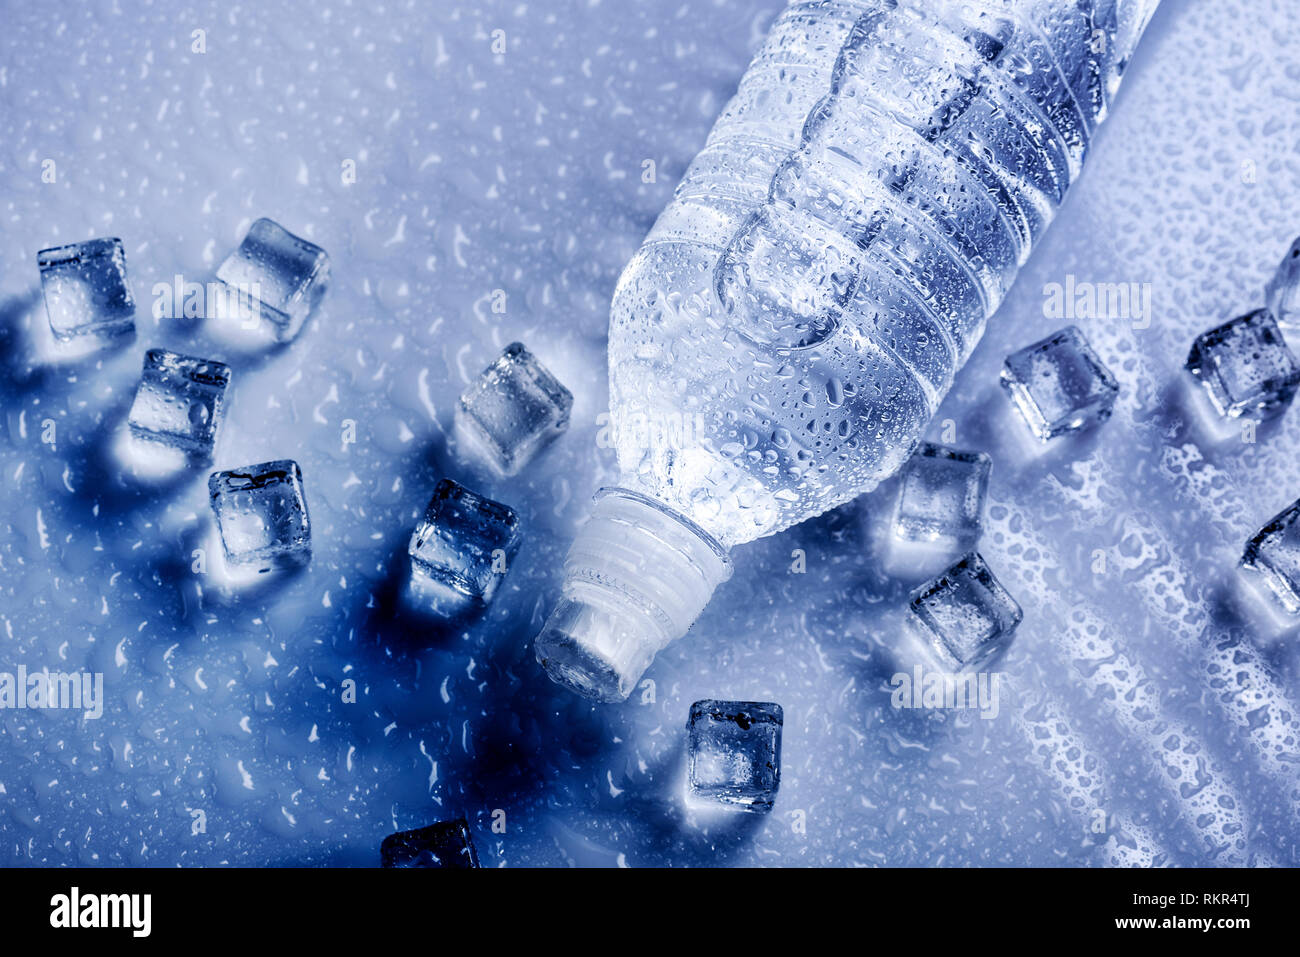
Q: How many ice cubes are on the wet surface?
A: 14